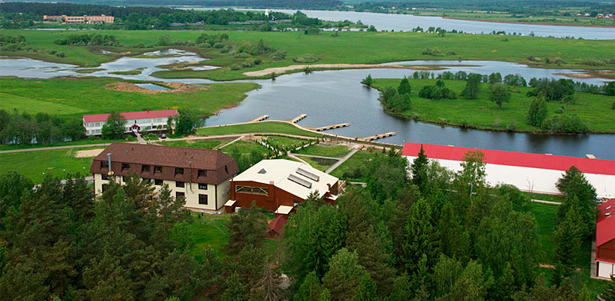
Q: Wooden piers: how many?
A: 4